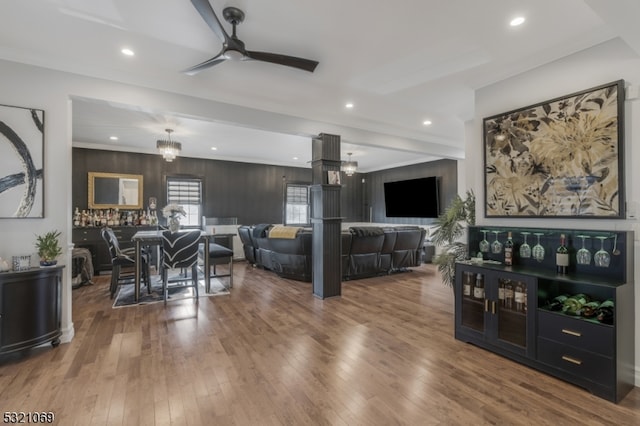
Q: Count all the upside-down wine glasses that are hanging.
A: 6